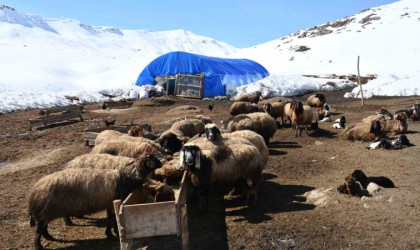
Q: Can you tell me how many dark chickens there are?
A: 3